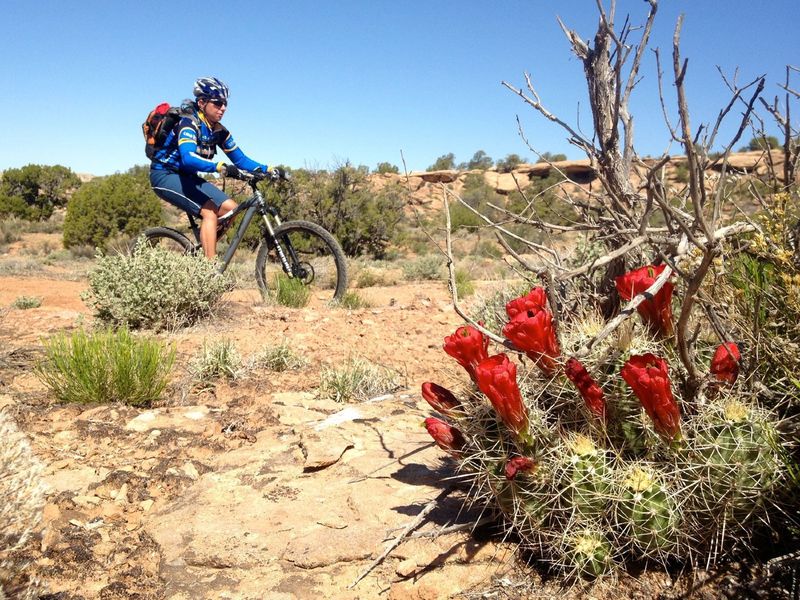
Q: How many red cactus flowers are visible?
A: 11